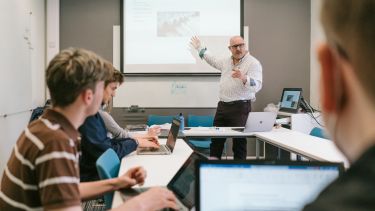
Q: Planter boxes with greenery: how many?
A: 0